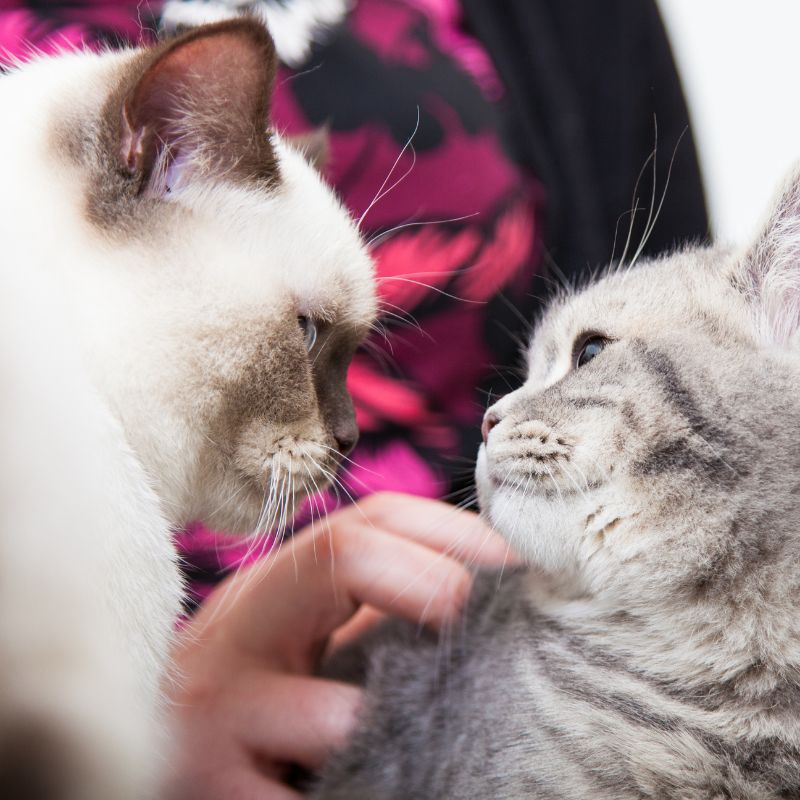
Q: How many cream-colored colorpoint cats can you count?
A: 1